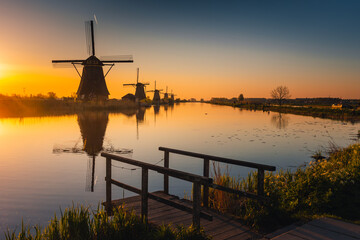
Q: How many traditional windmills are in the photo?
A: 5